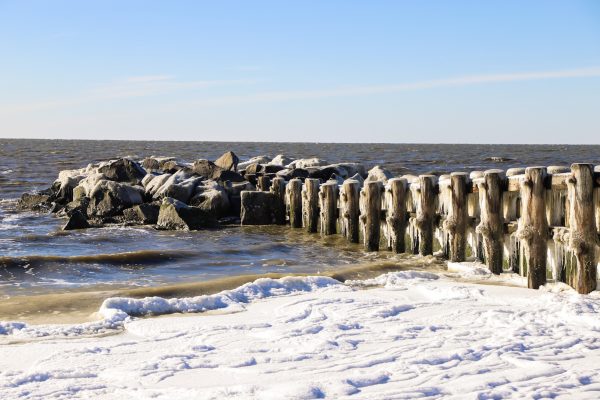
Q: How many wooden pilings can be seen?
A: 13